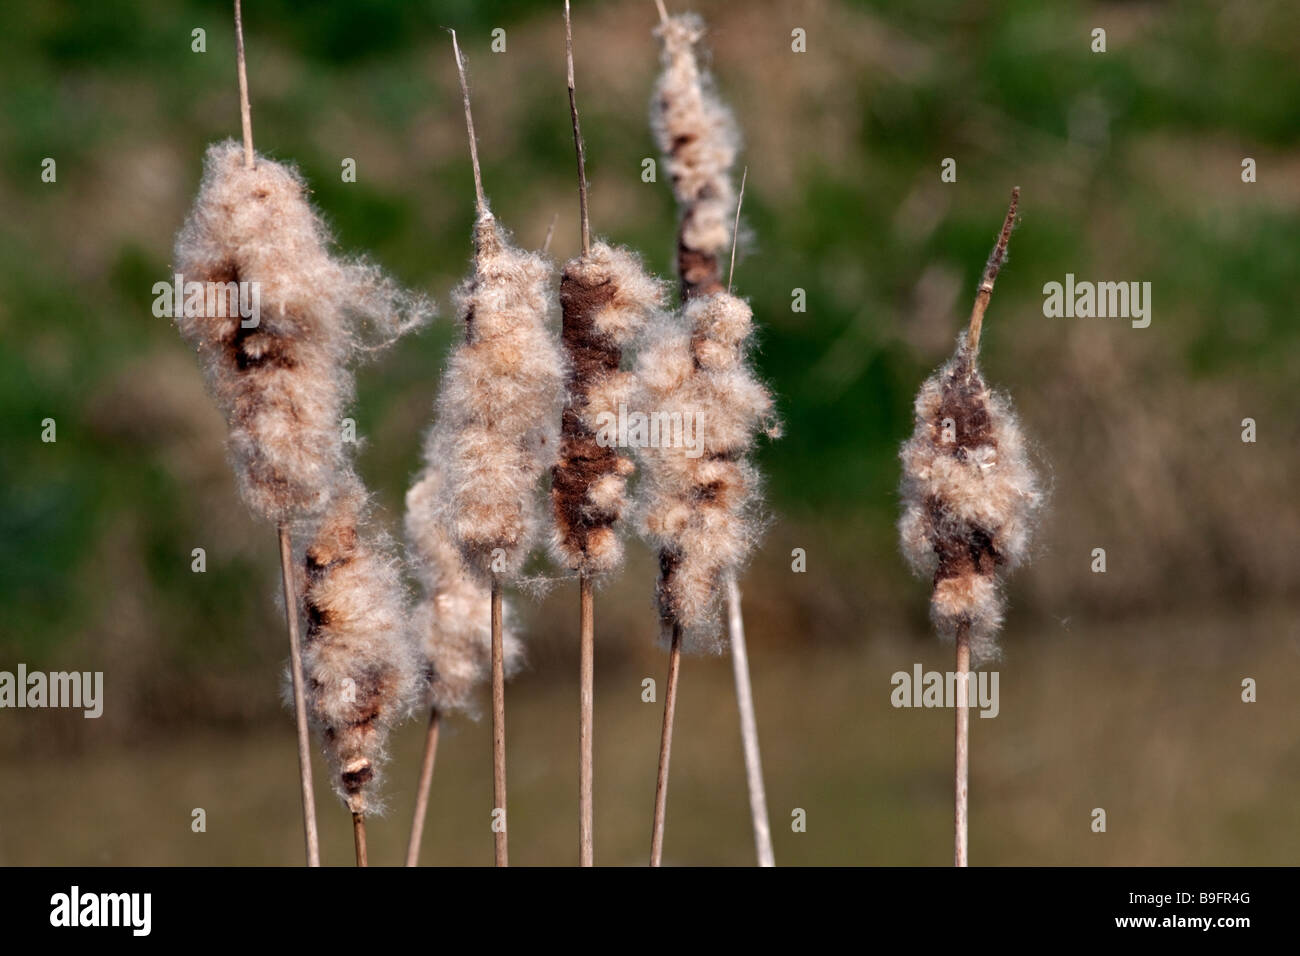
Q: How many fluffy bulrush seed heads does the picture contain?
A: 8